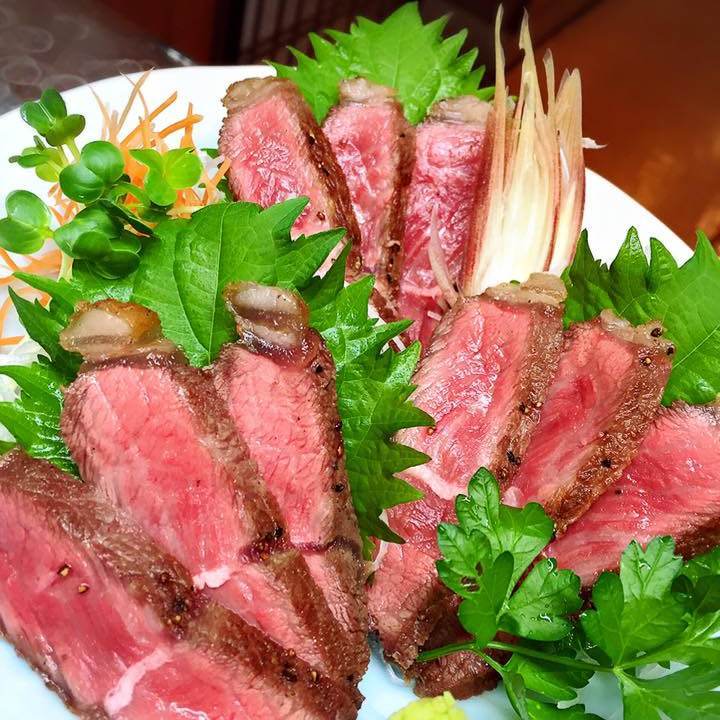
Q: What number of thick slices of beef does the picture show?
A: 9